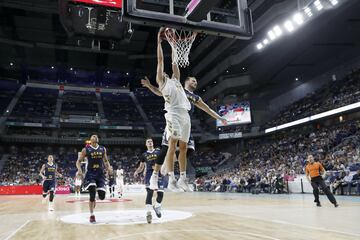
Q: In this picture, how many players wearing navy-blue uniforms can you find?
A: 4